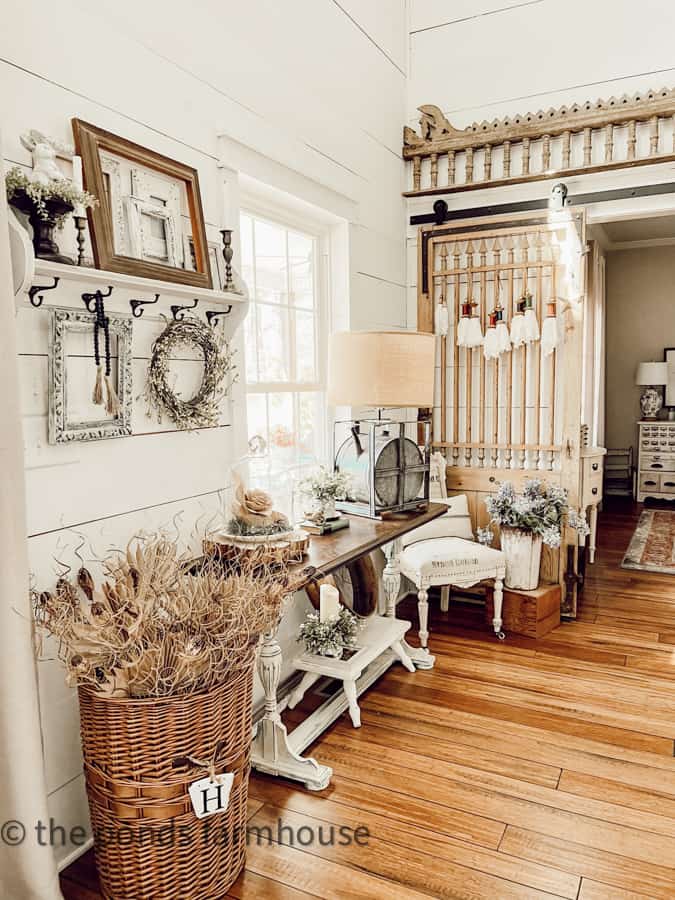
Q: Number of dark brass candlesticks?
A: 2